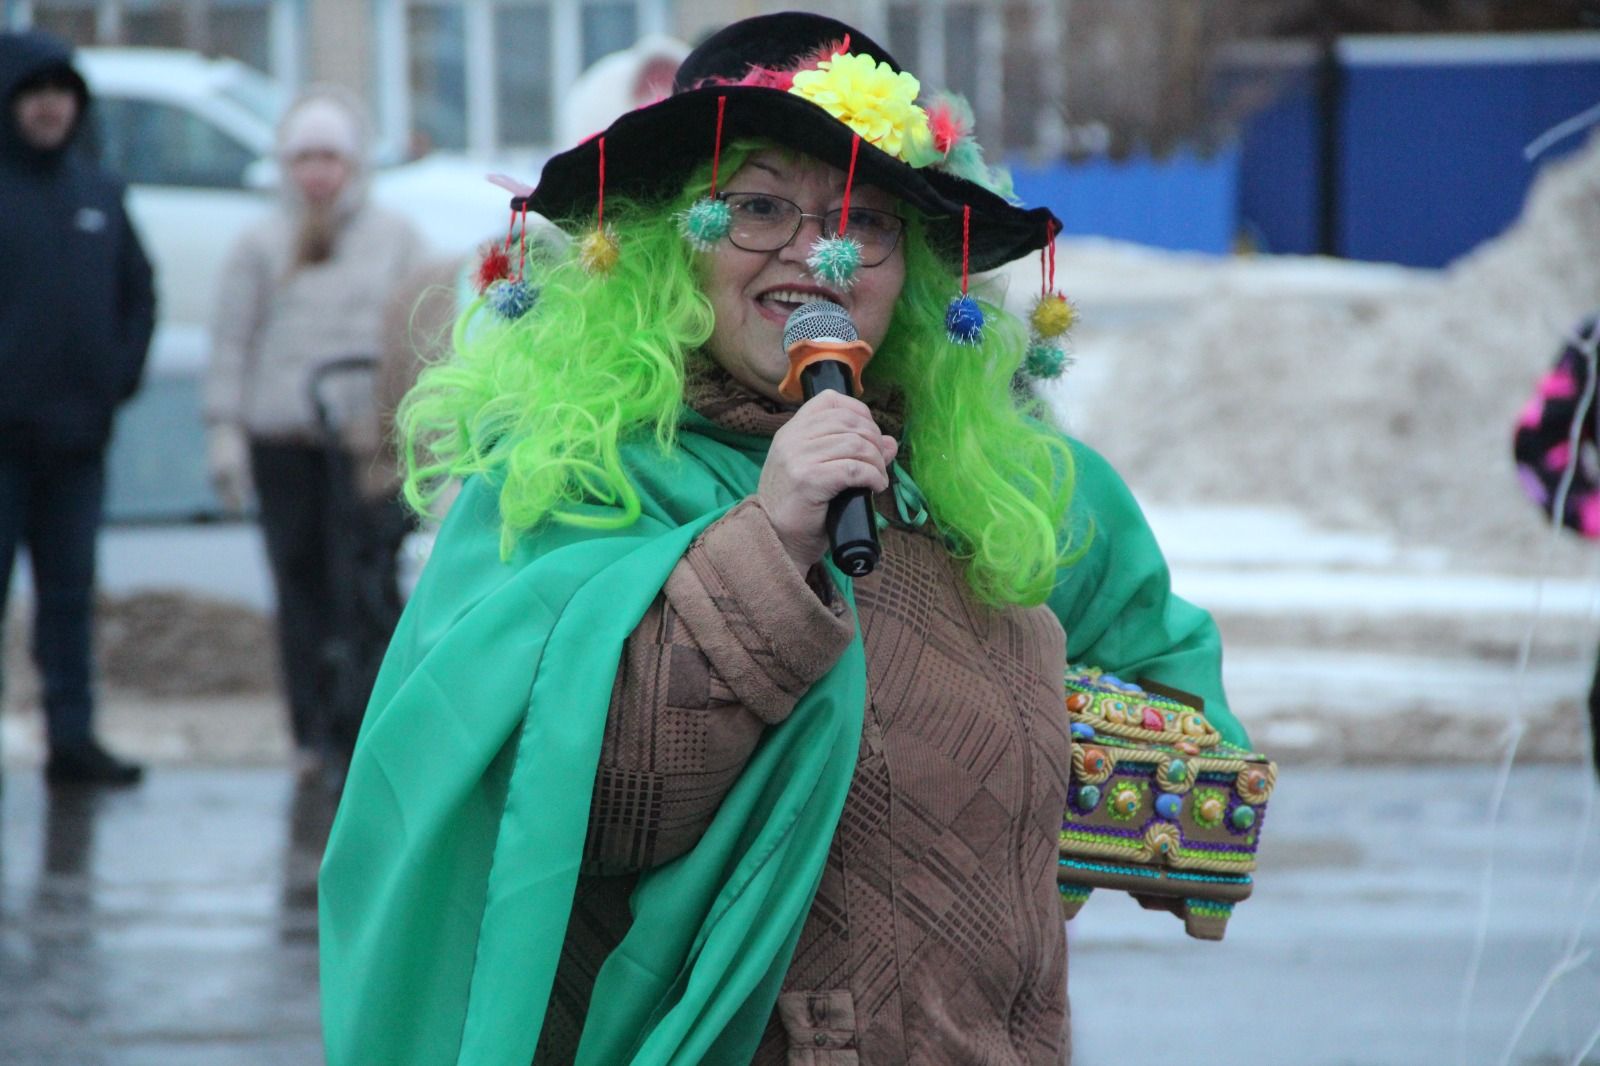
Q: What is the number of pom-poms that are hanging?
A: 8